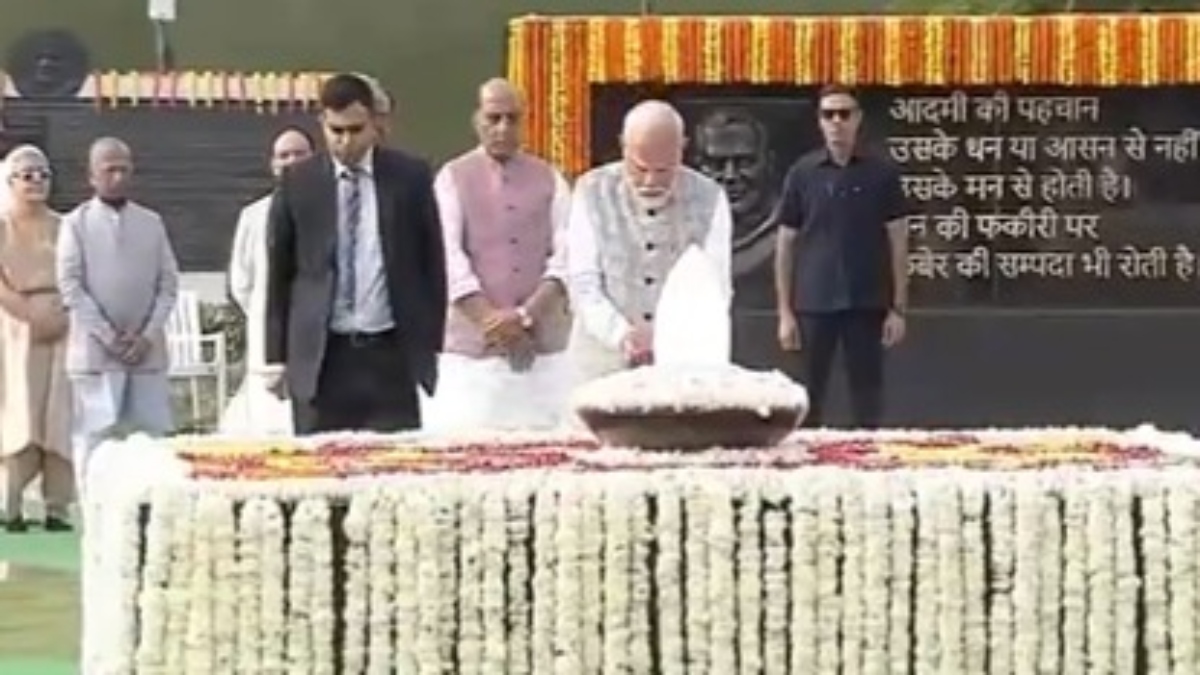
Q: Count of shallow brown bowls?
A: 1